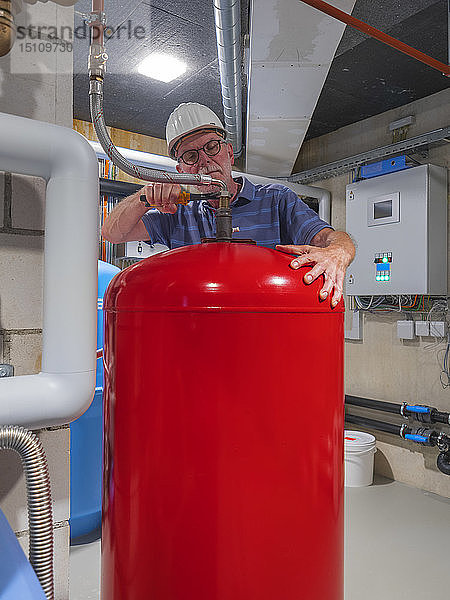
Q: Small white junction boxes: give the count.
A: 3